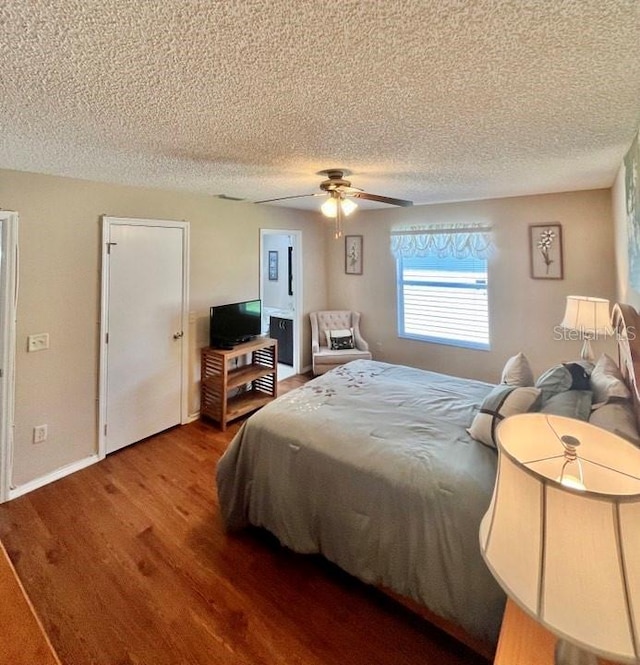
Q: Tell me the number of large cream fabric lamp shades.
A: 2